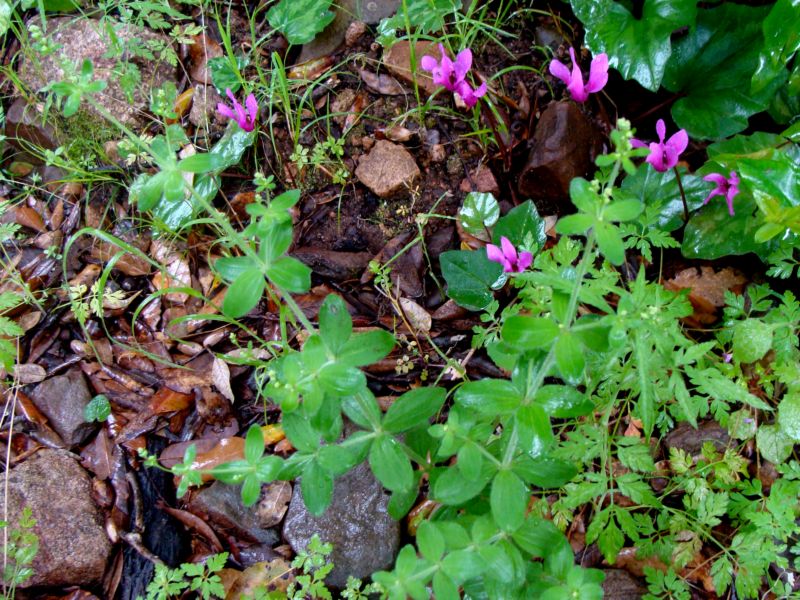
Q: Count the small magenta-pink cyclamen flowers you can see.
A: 7